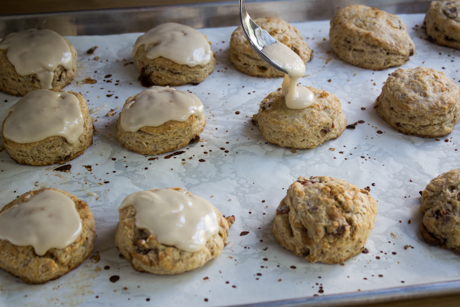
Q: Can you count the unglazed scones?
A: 6